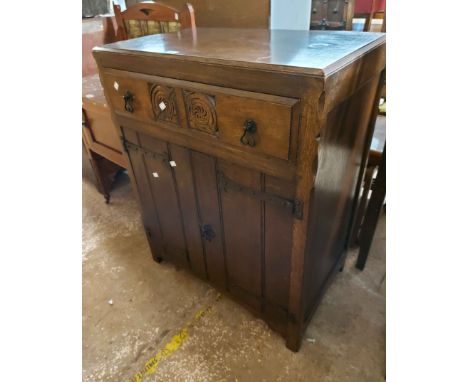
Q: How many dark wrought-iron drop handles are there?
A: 2